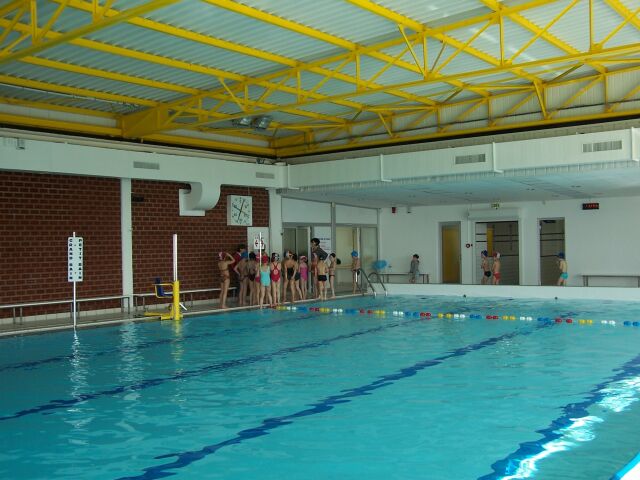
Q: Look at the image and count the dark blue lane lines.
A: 4